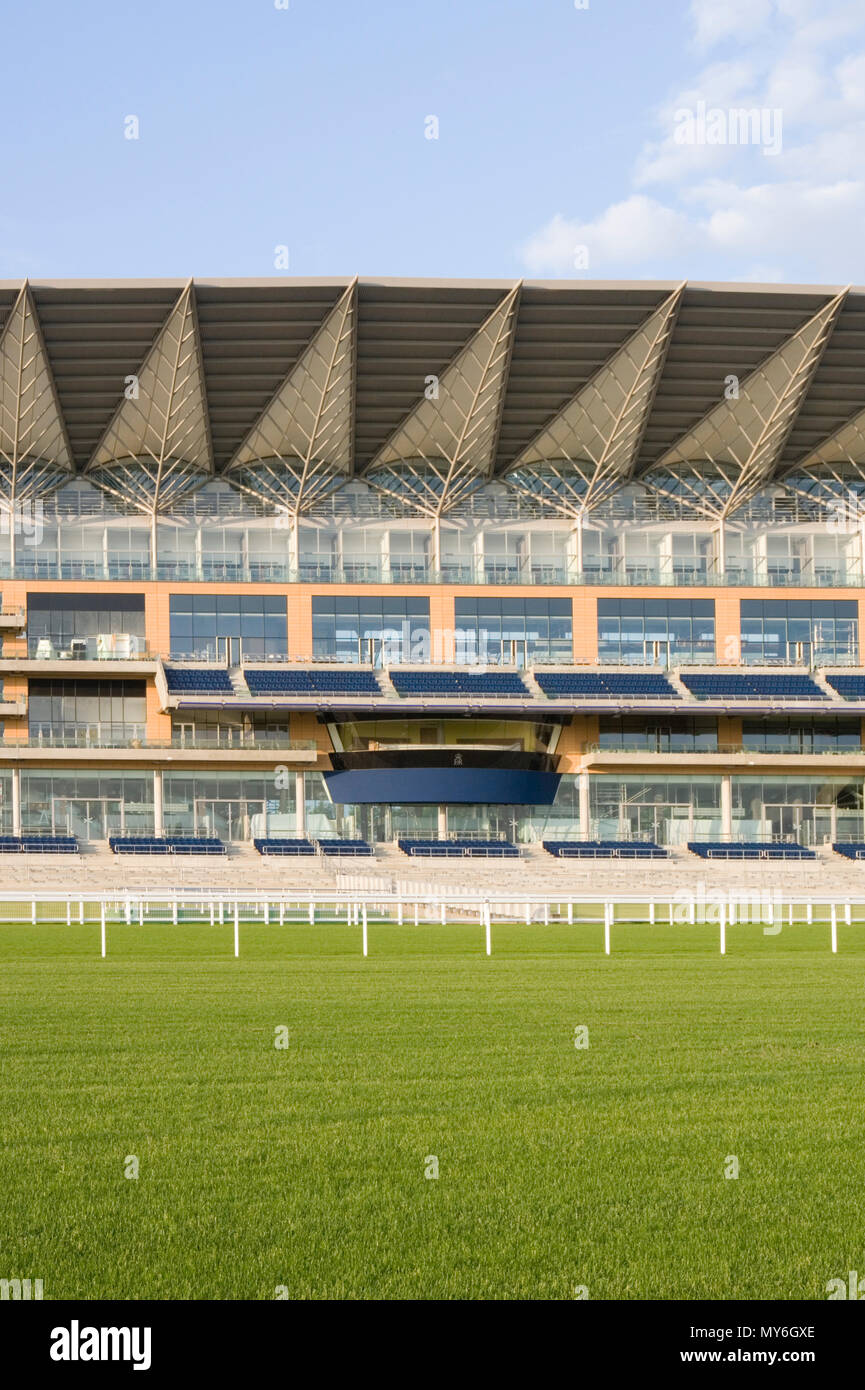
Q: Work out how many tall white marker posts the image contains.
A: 7